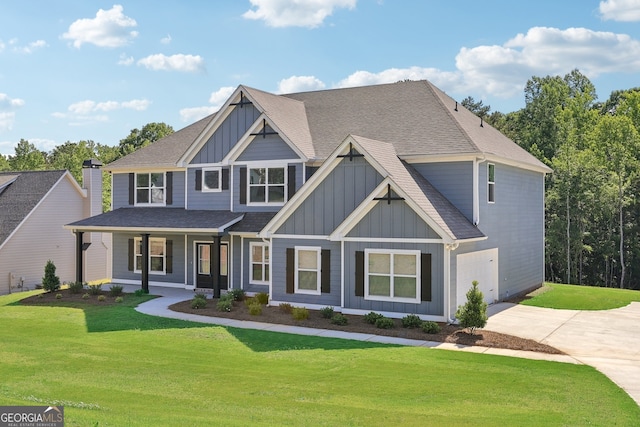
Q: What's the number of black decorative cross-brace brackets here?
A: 4